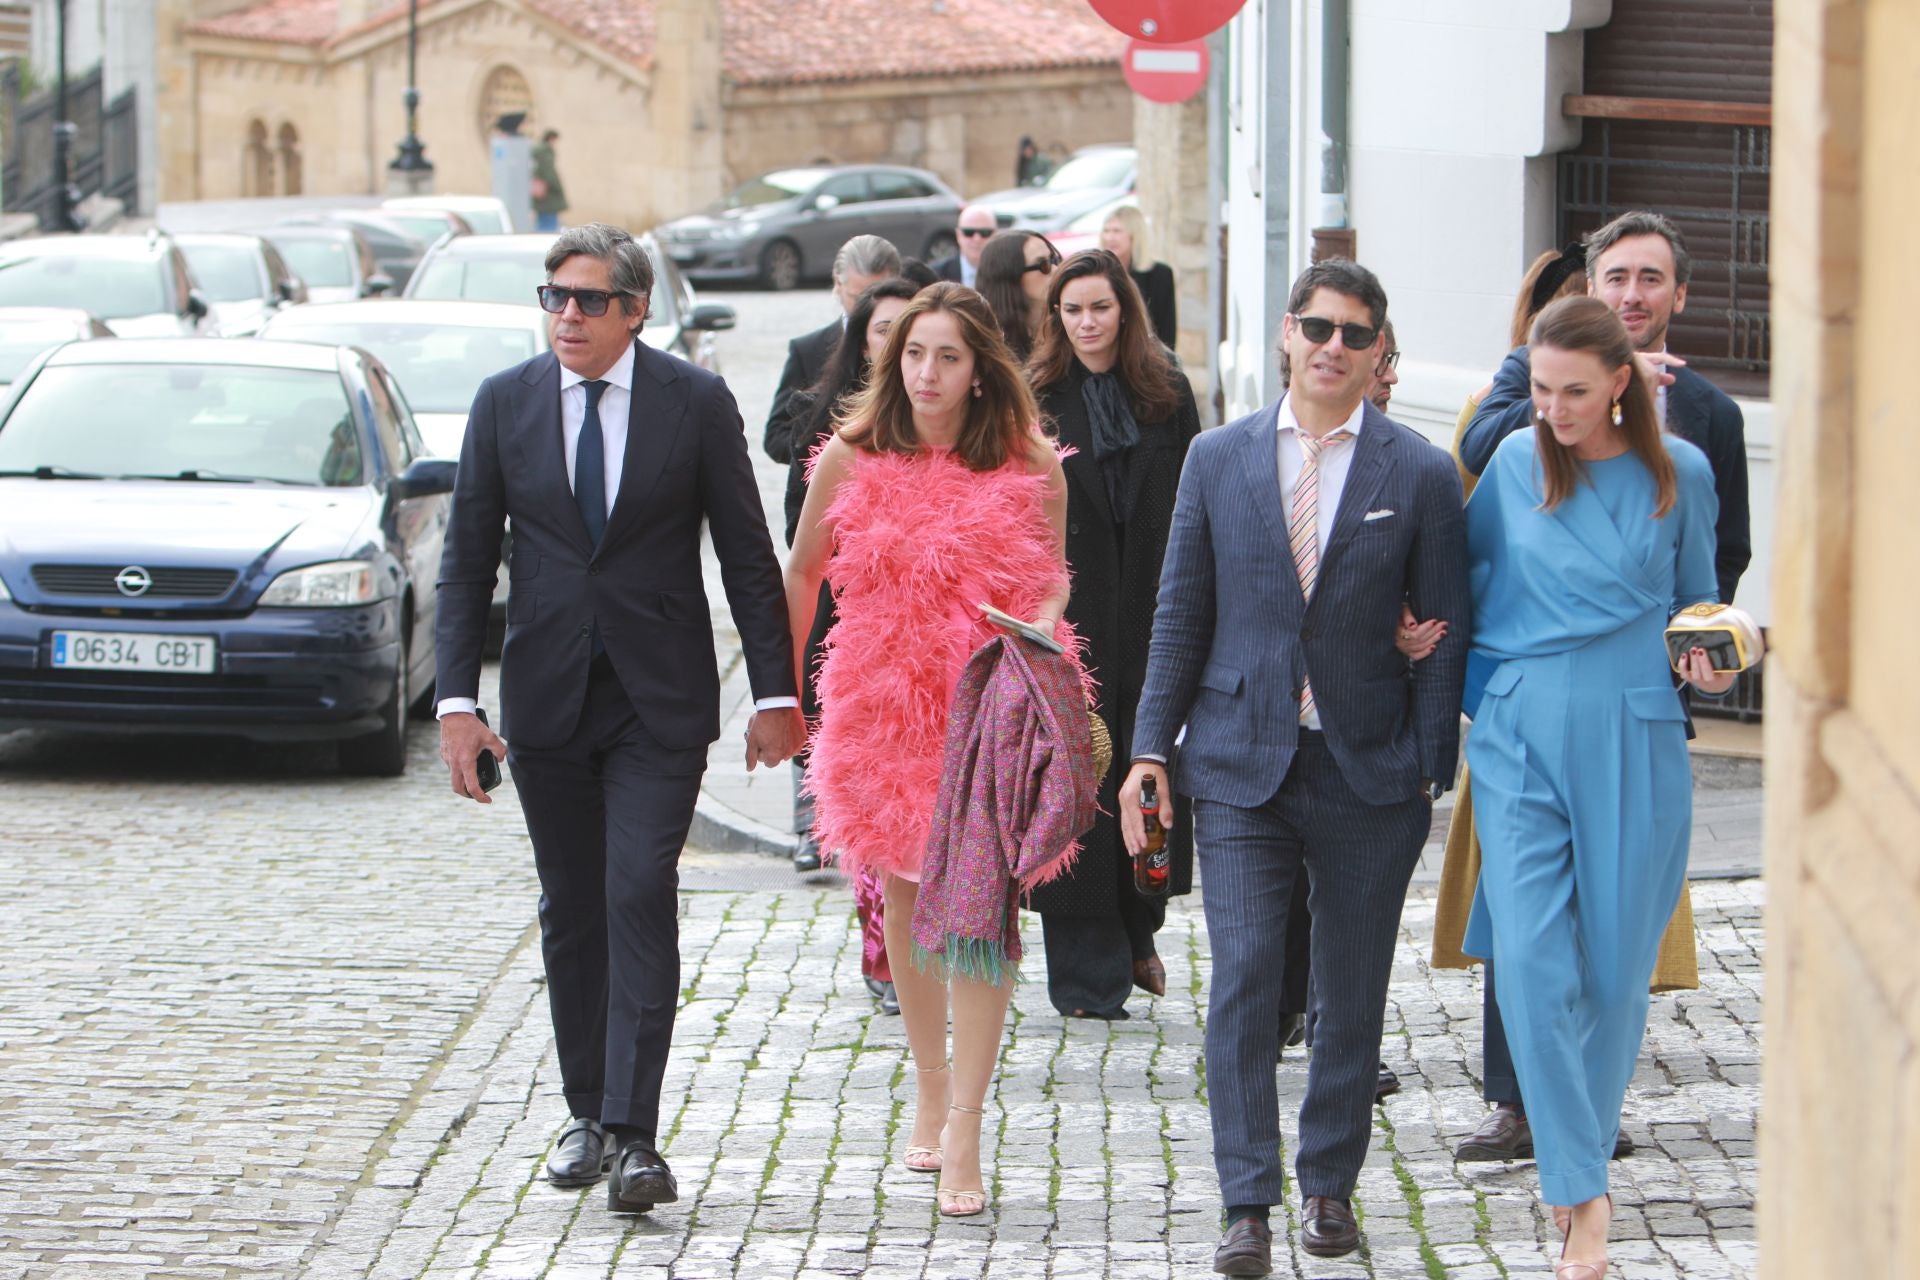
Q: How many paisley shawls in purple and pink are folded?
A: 1